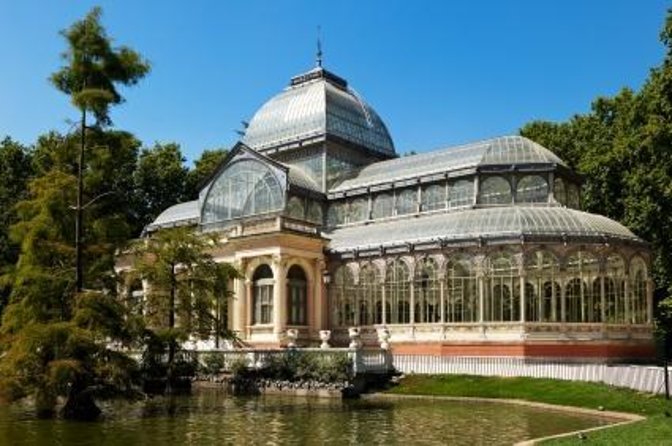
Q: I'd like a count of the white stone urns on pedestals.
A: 4